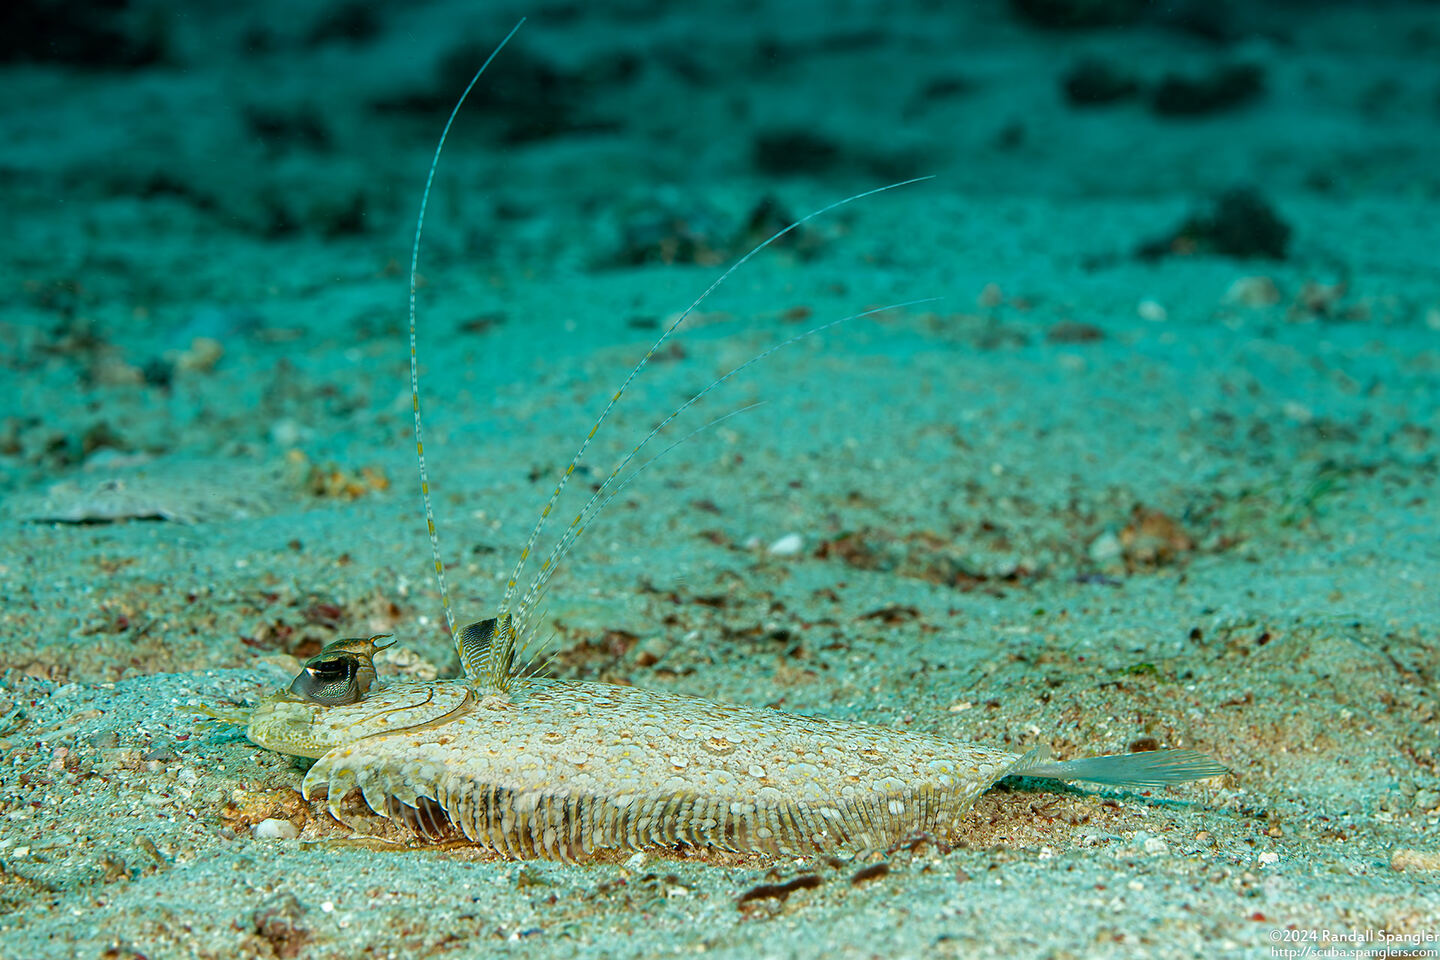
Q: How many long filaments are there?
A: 4